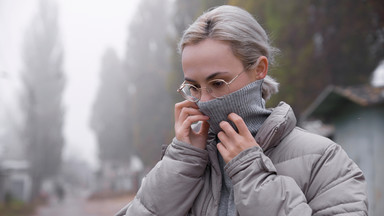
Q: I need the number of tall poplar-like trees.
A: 3